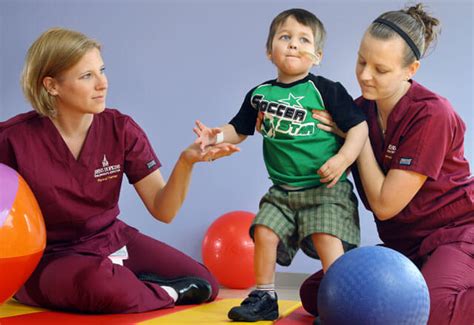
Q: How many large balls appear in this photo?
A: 3